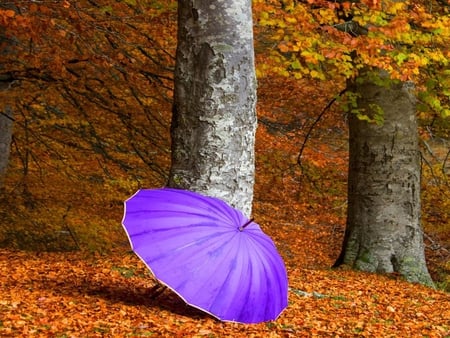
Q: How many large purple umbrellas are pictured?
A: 1